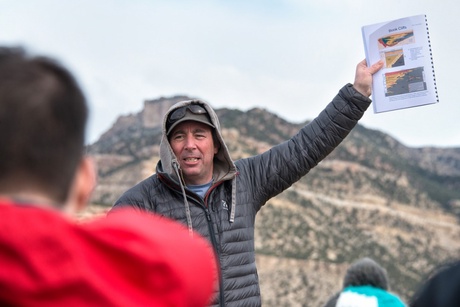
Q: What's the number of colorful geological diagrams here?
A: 3